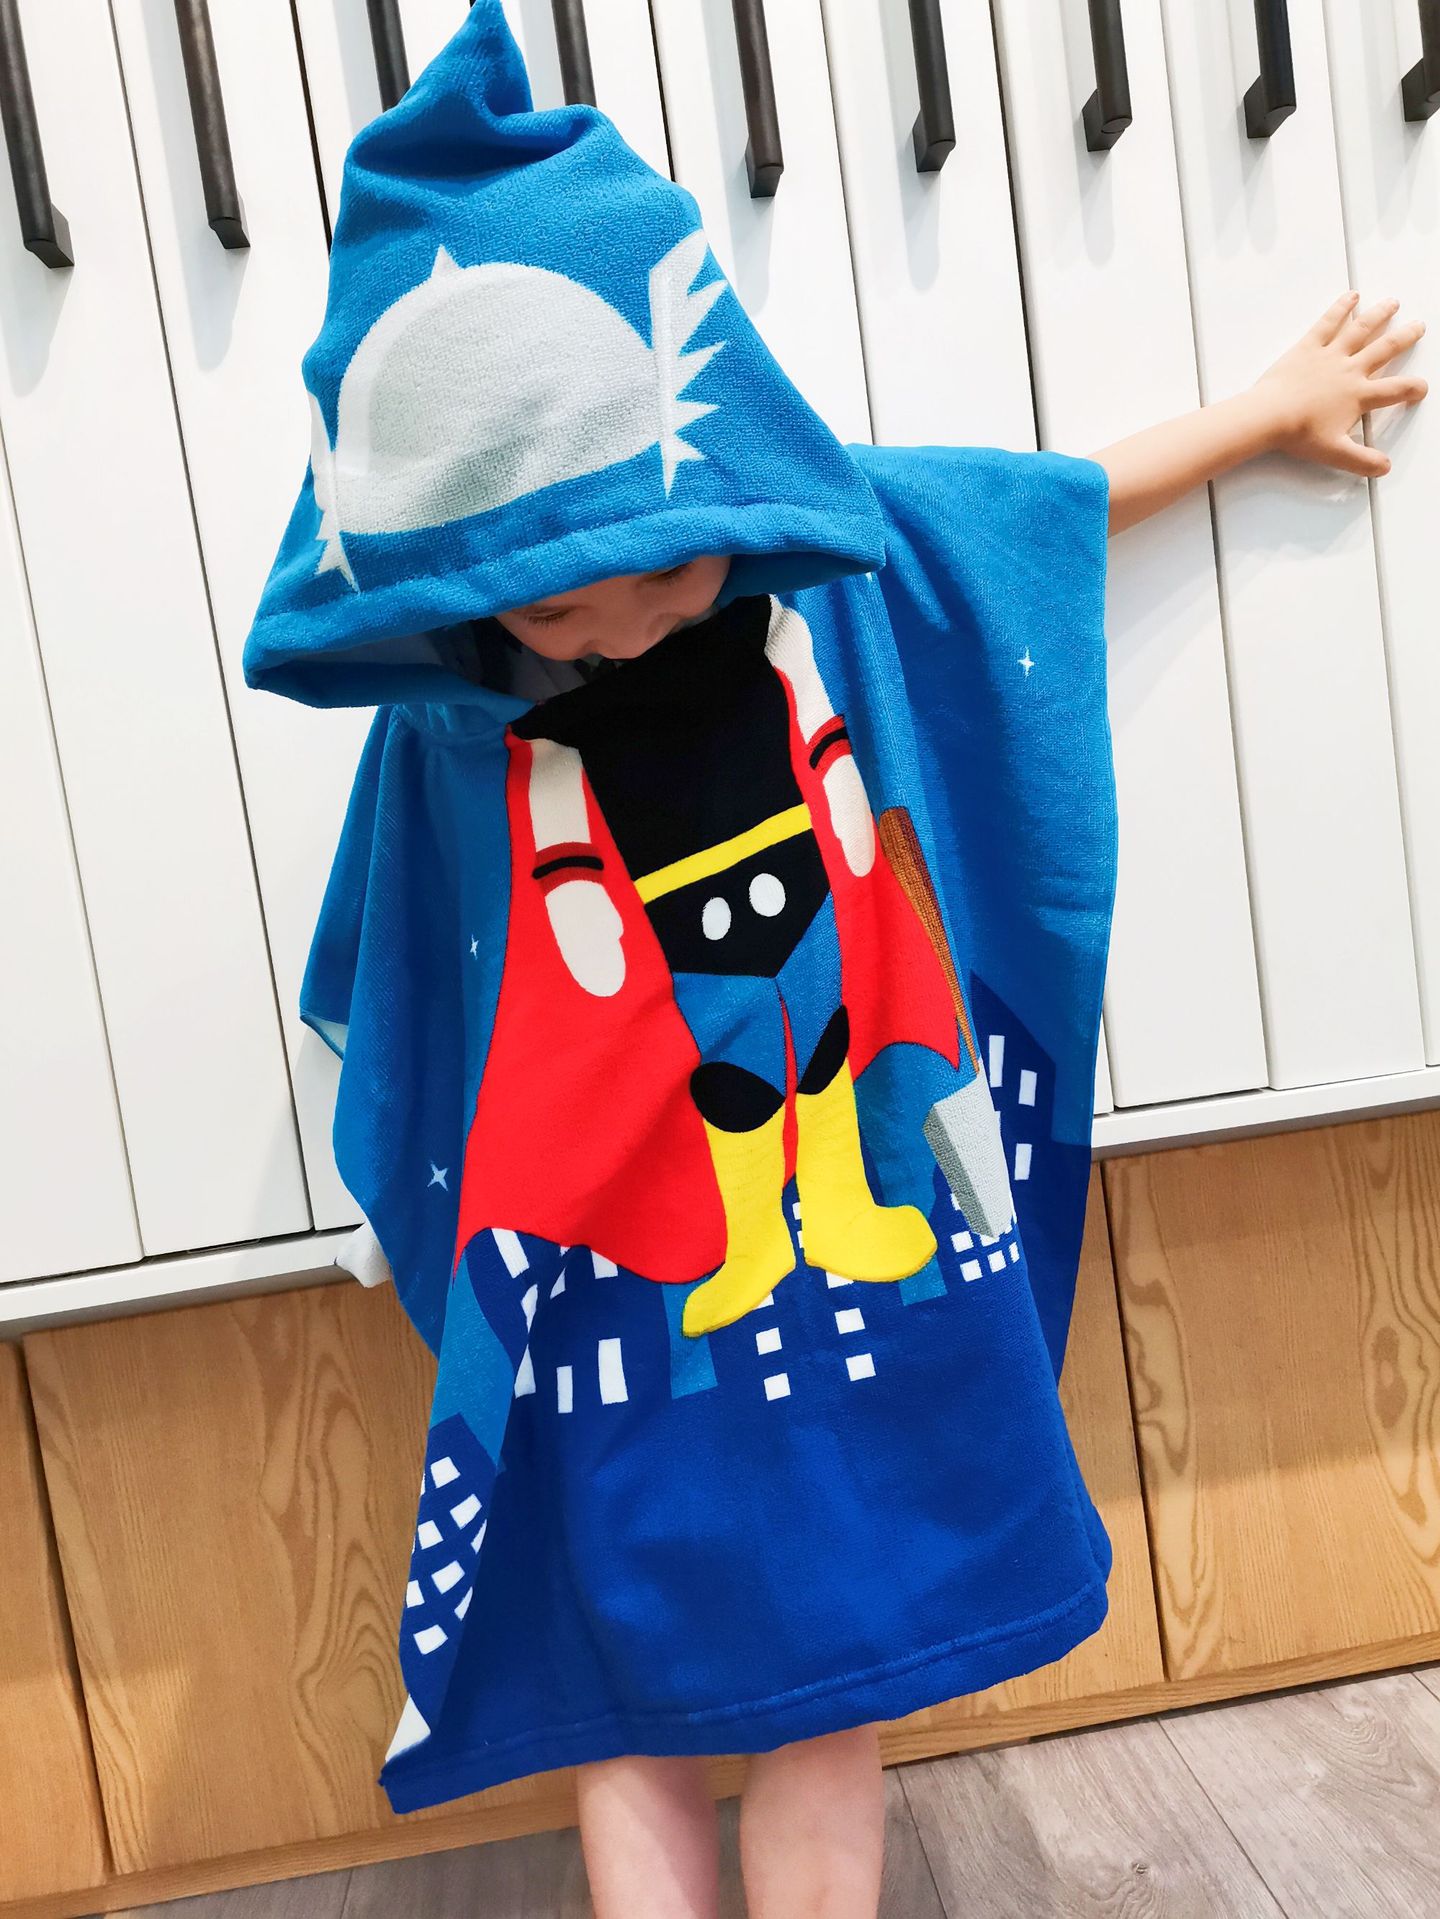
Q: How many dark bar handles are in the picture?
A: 9